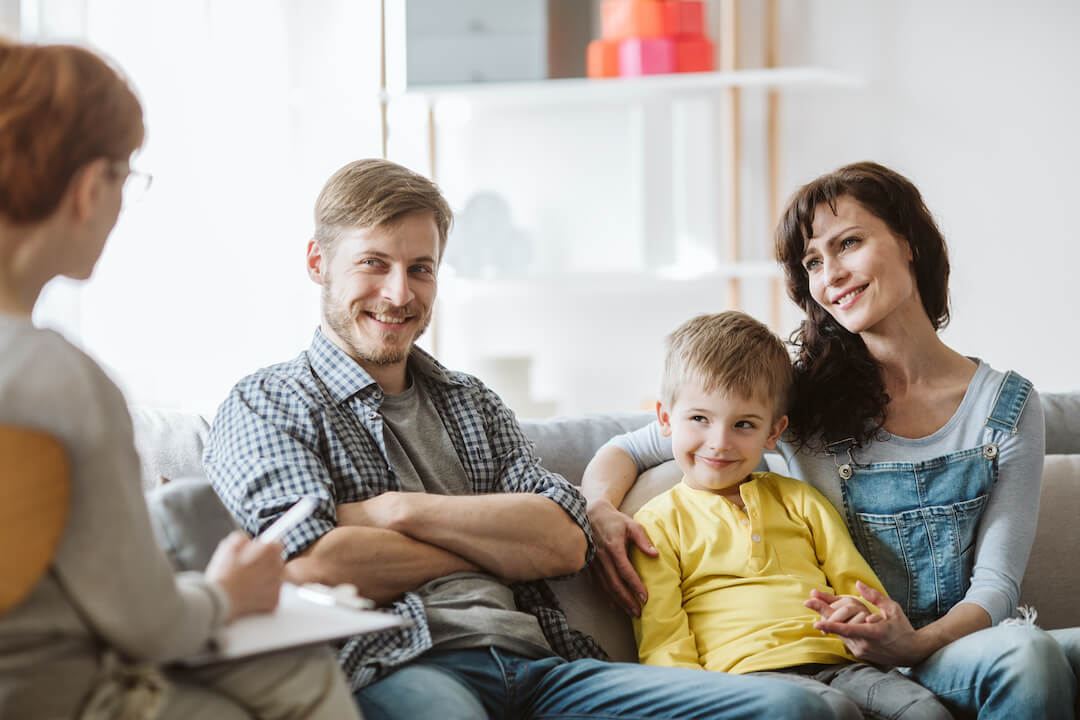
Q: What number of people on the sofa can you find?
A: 3